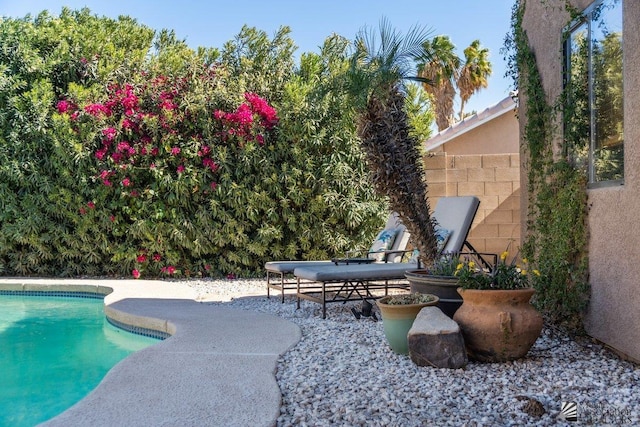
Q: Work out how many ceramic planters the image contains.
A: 3